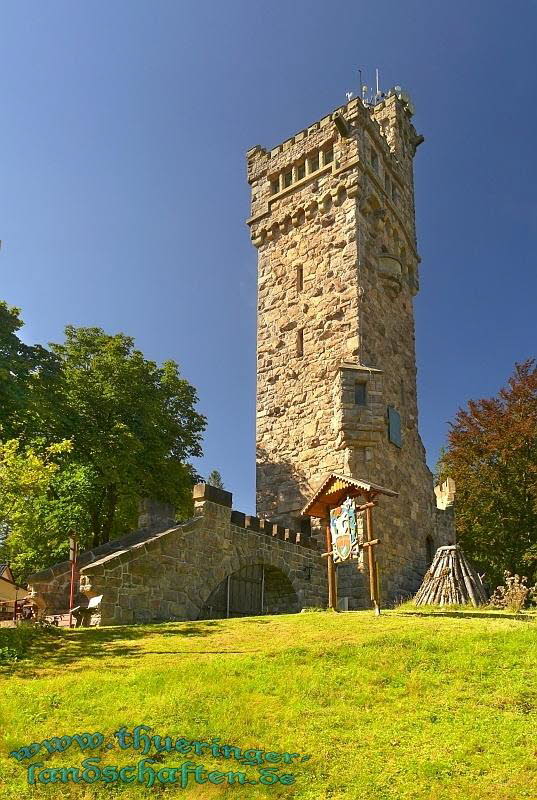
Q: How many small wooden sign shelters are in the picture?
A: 1